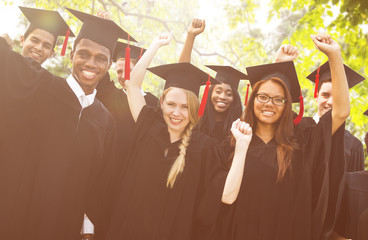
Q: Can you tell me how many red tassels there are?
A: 7